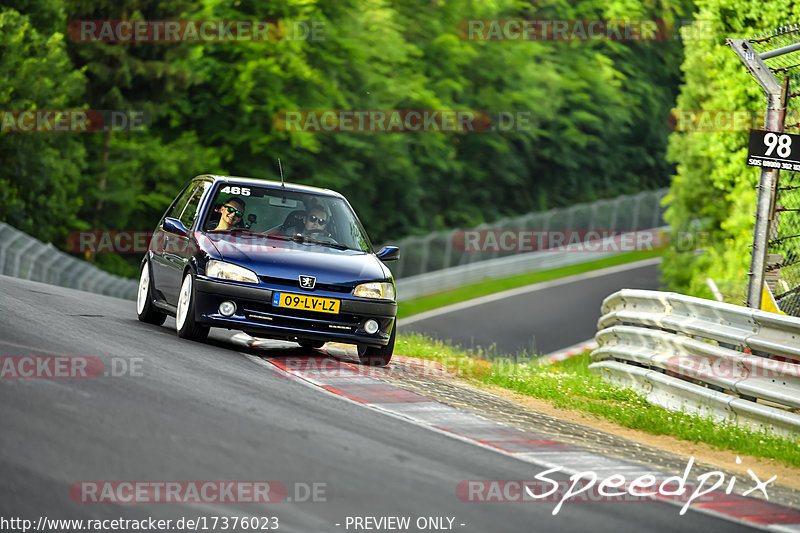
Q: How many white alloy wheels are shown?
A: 2